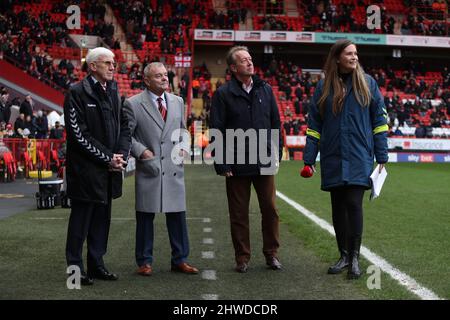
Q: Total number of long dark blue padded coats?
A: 1